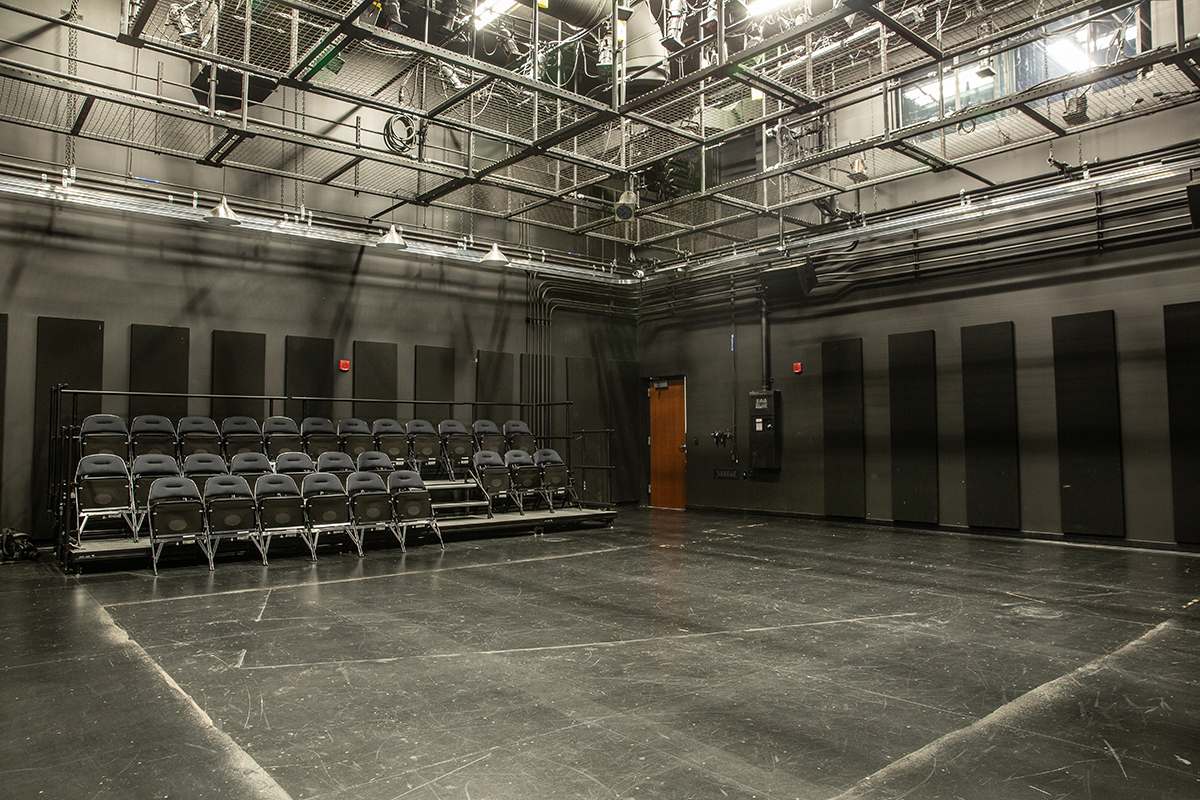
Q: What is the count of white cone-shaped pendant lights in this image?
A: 3